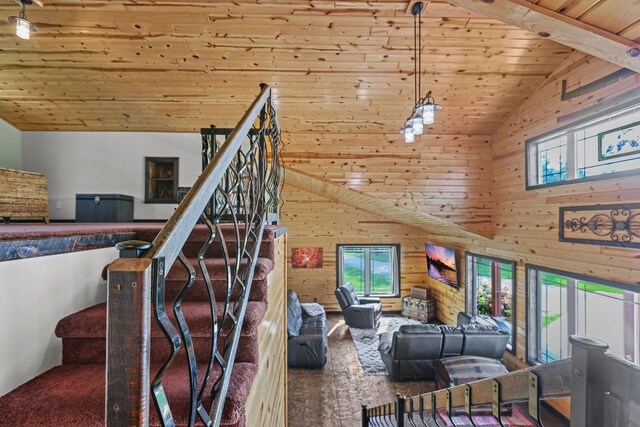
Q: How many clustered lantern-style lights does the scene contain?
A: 3